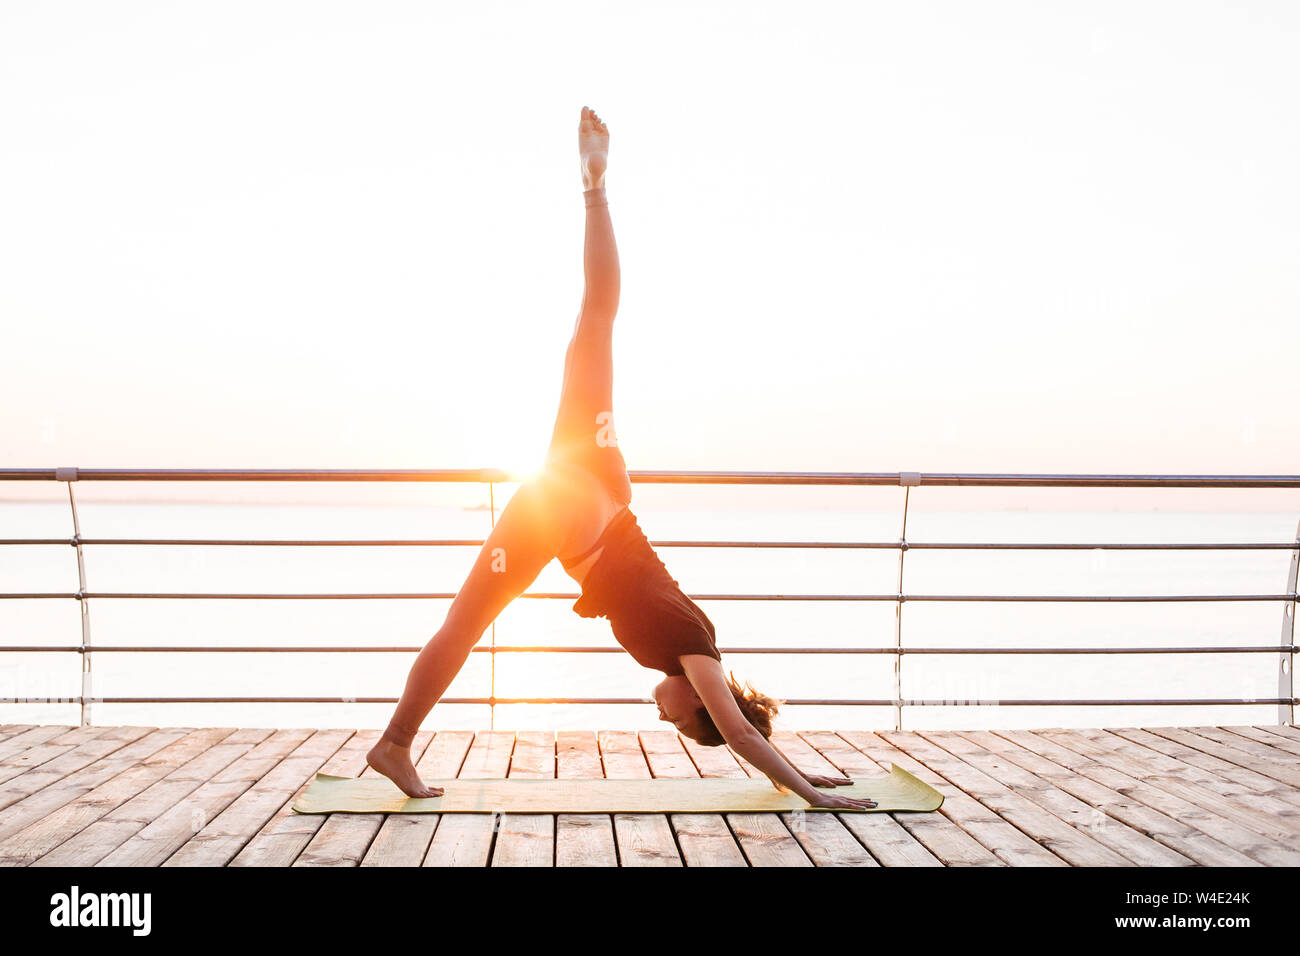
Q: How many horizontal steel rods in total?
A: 5